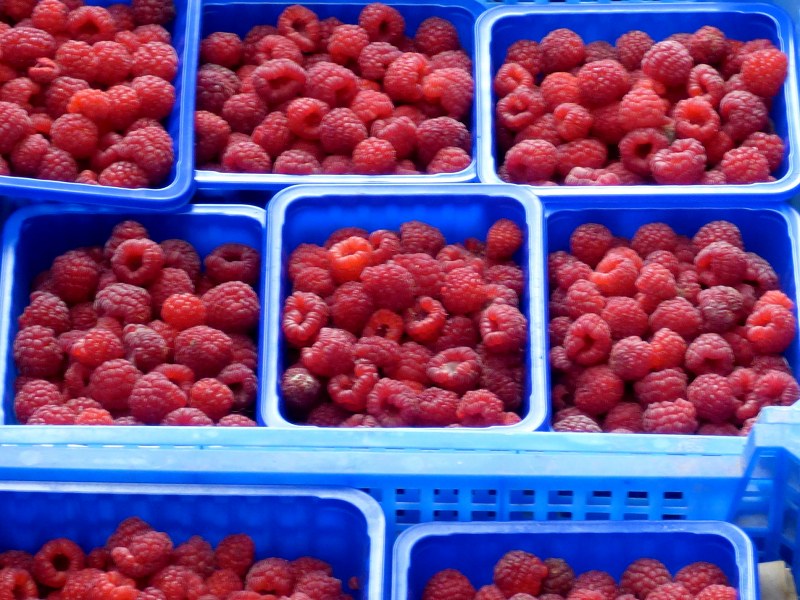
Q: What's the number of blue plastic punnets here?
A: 8